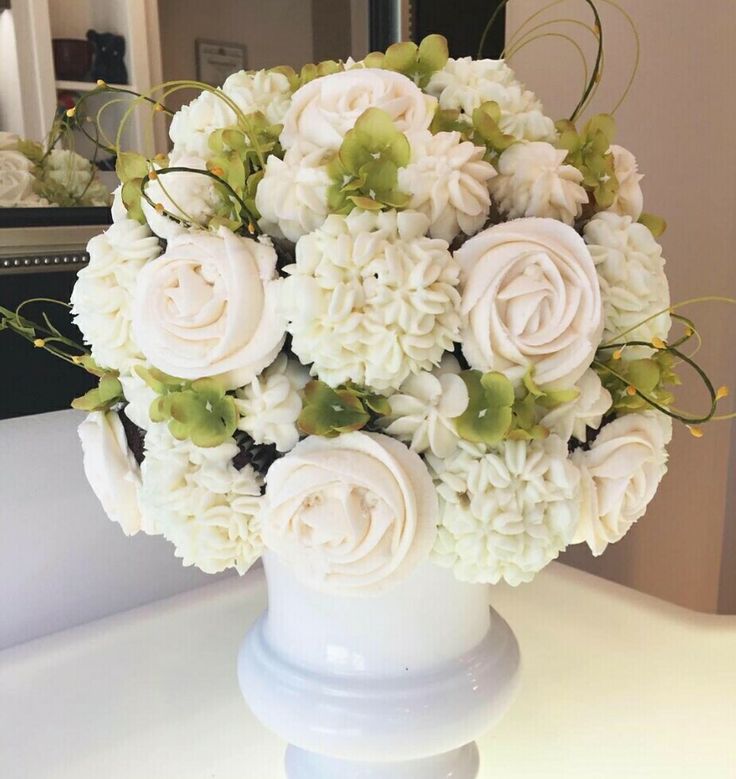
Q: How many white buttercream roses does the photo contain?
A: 6